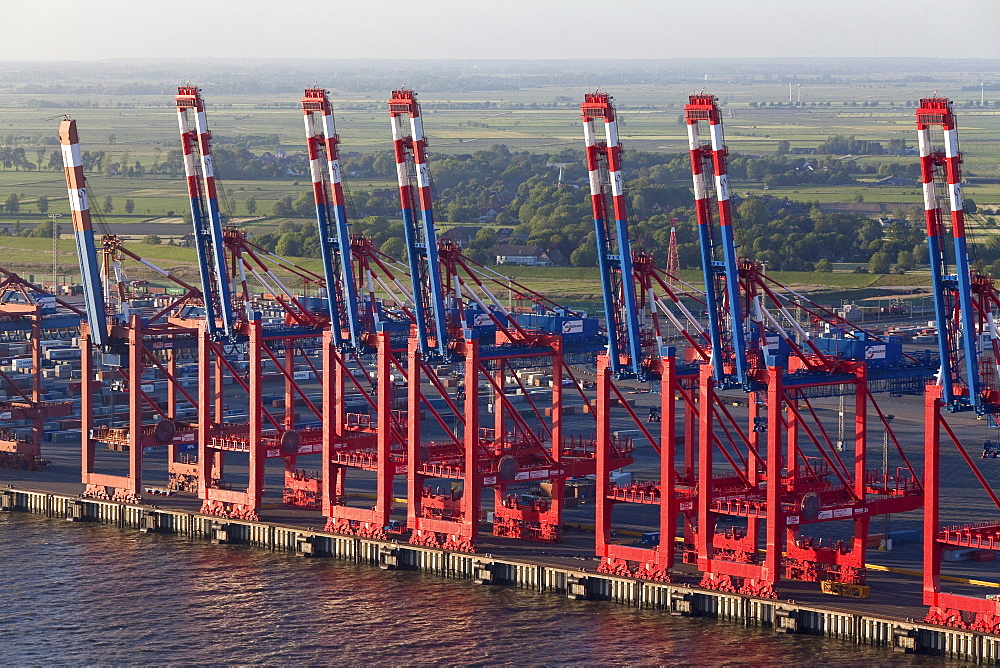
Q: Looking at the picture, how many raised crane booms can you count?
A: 7